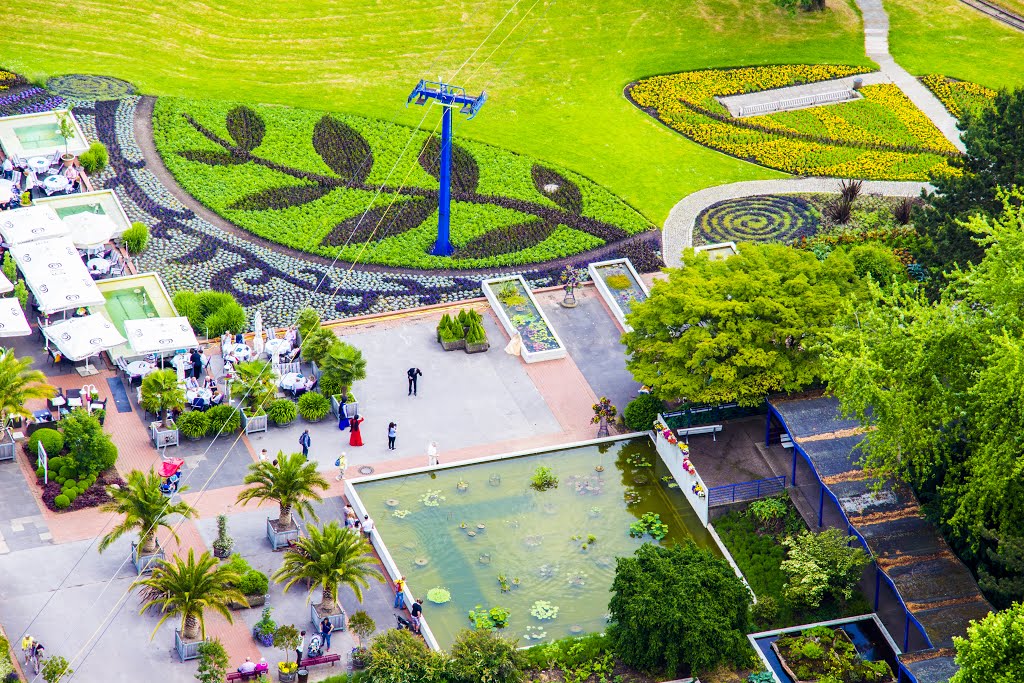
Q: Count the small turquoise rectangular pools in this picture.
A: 3